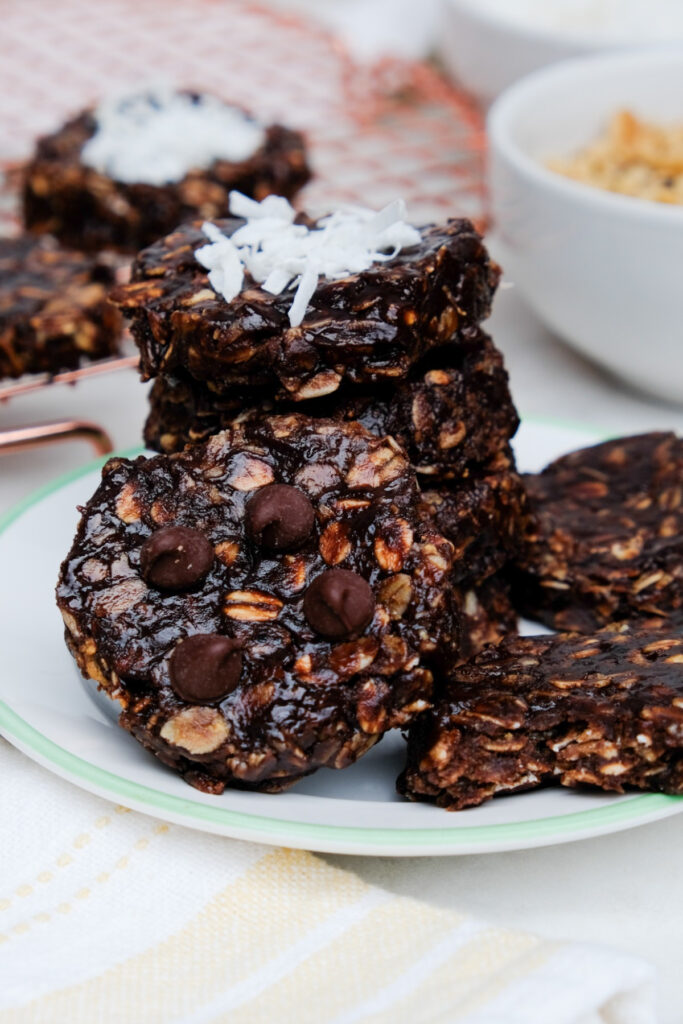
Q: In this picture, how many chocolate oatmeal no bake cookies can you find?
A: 9